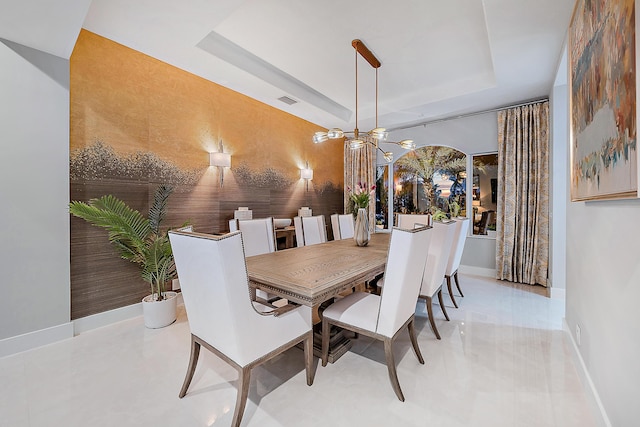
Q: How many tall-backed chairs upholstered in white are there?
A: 8